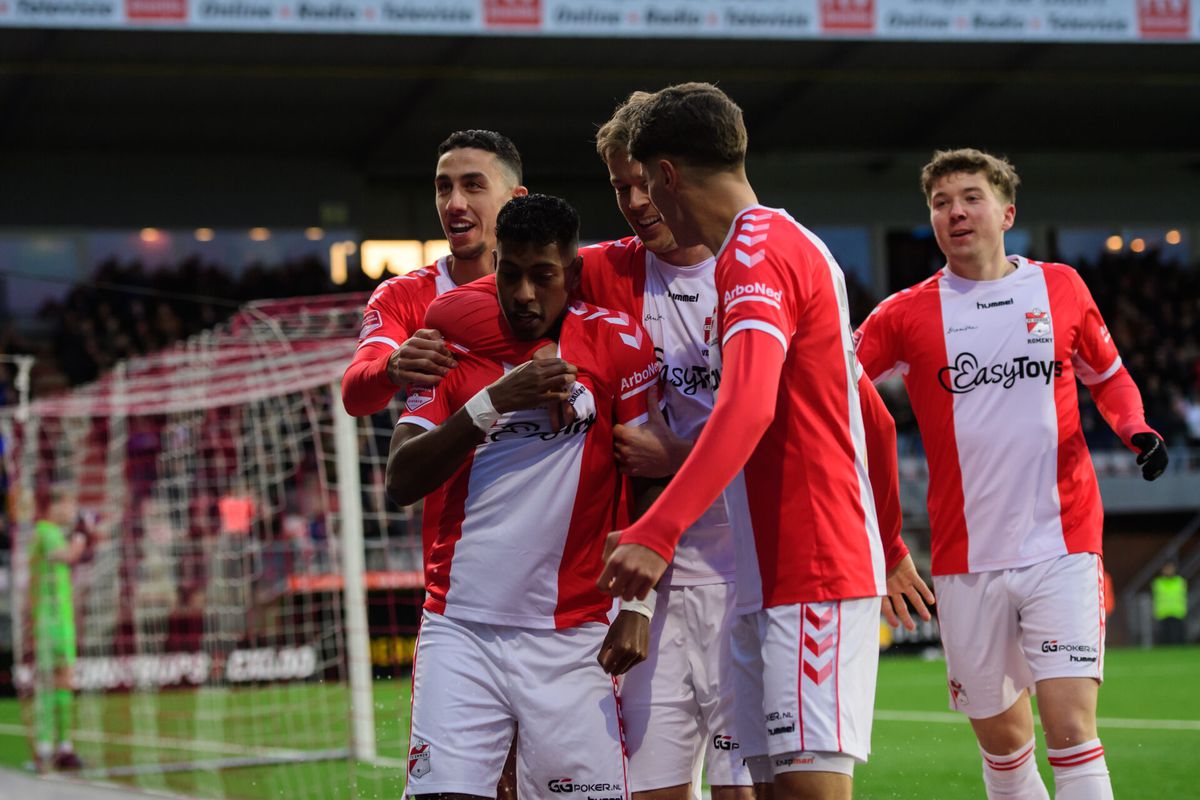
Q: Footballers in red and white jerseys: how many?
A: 5